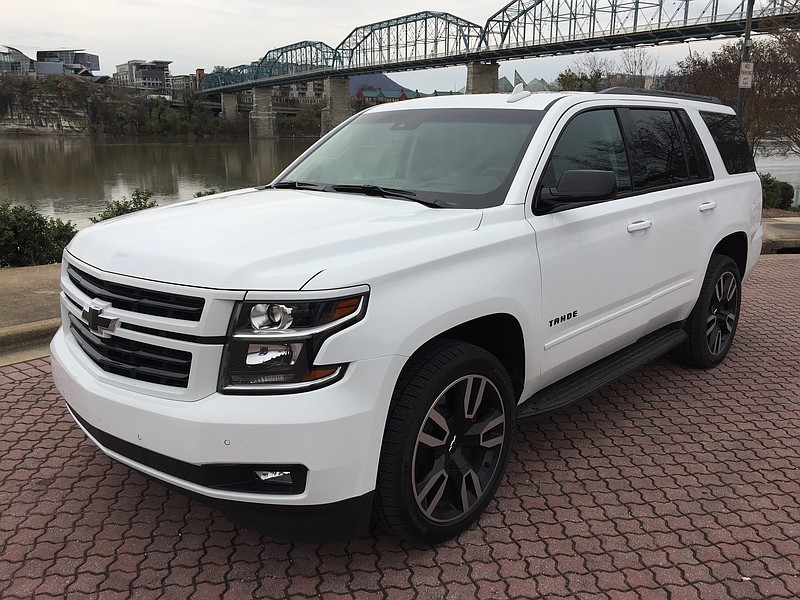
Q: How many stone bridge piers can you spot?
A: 4